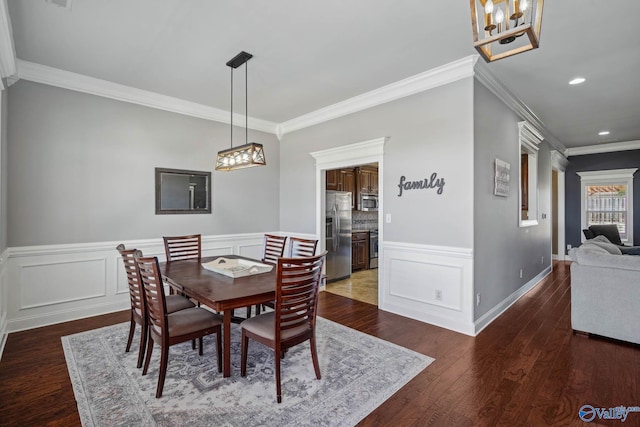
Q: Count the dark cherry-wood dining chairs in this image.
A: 6